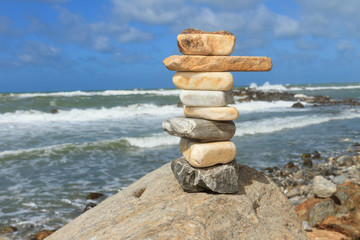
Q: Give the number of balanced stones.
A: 8